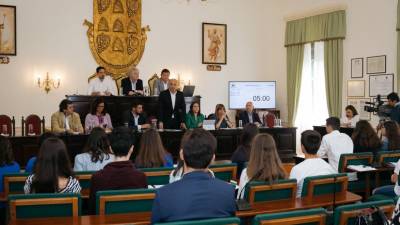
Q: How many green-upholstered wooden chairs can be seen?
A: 13